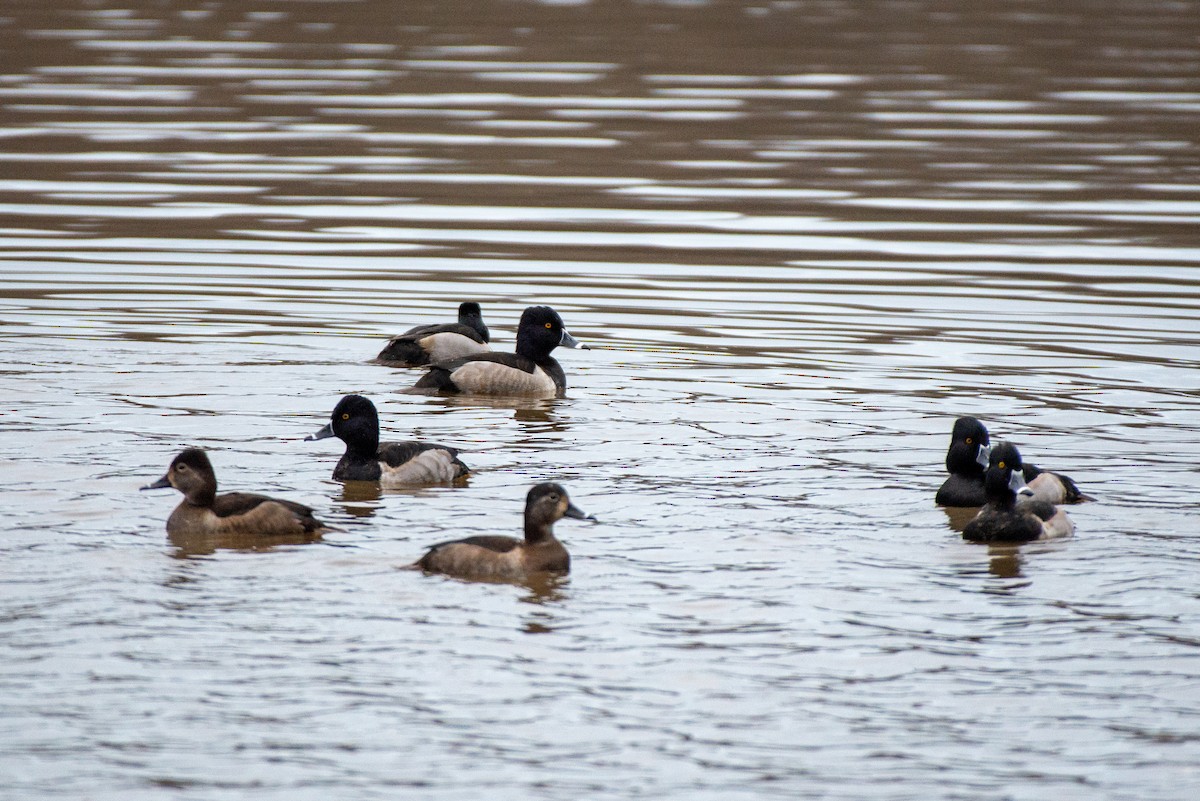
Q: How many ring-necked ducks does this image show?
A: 7